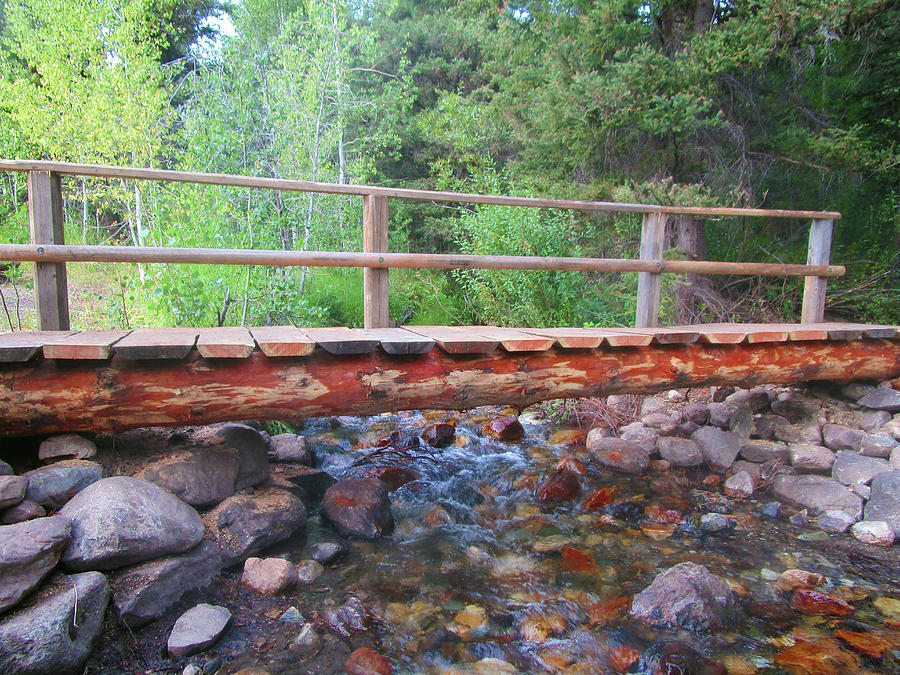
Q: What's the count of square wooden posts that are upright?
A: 4